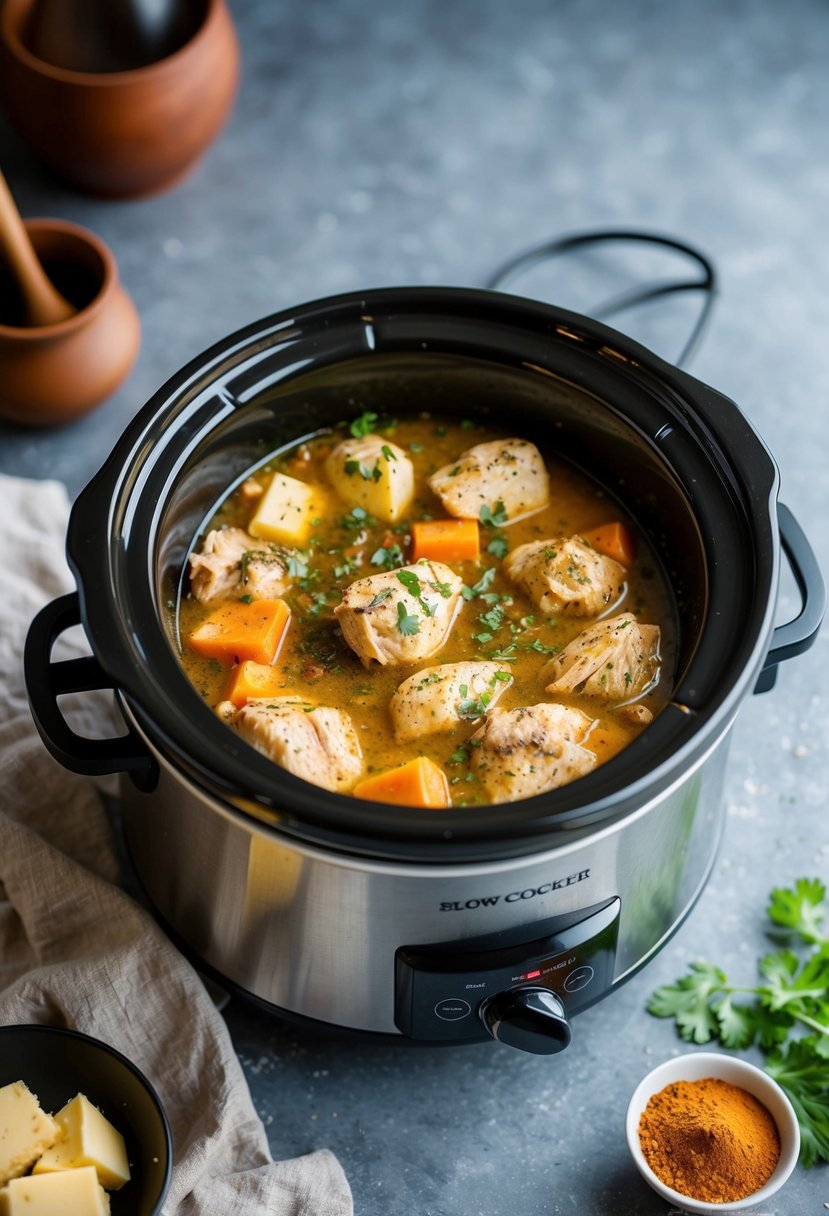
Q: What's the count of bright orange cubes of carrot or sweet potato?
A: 5